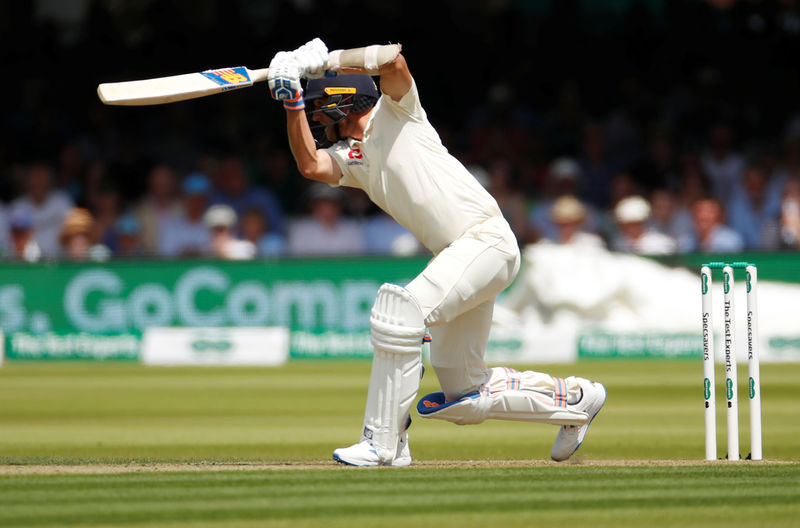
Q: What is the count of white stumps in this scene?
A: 3